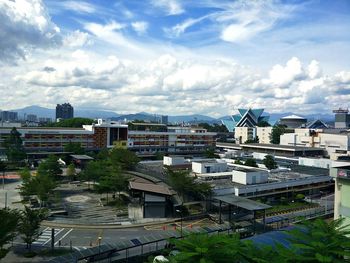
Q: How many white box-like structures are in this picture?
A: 3